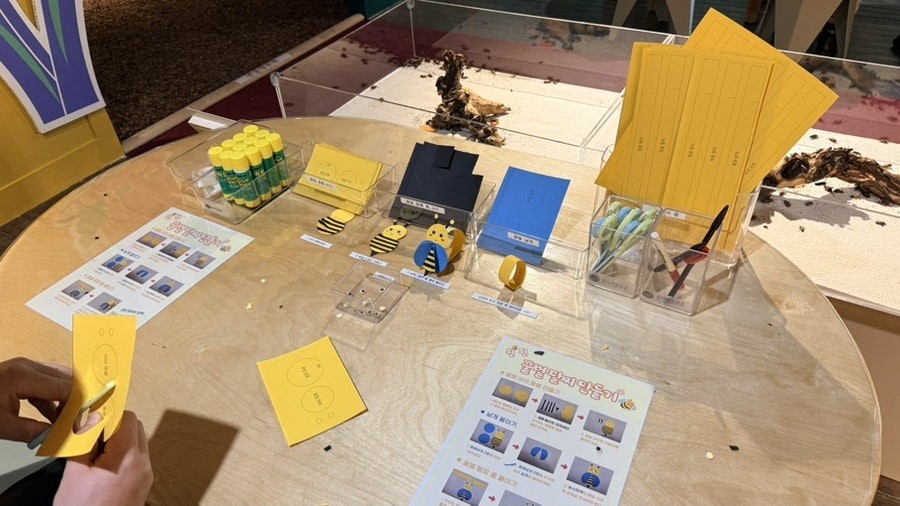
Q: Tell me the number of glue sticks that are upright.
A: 12